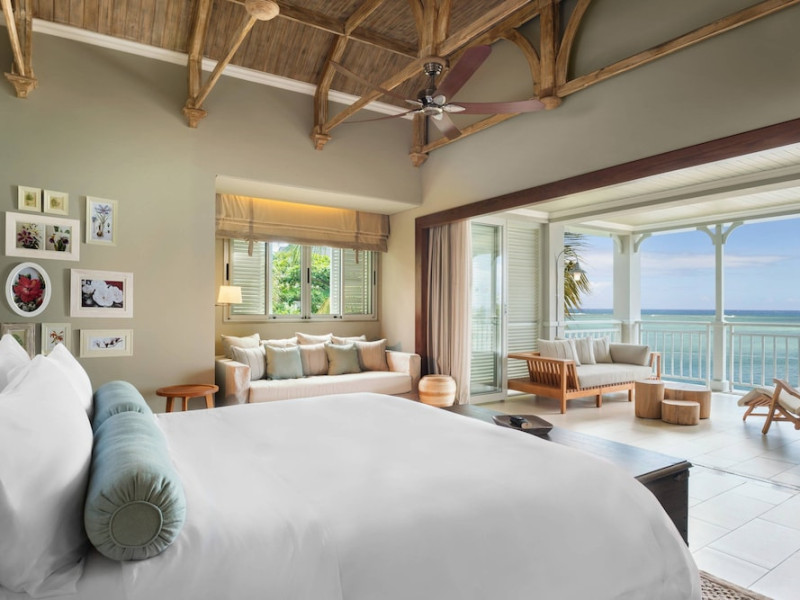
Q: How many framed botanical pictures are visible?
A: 9